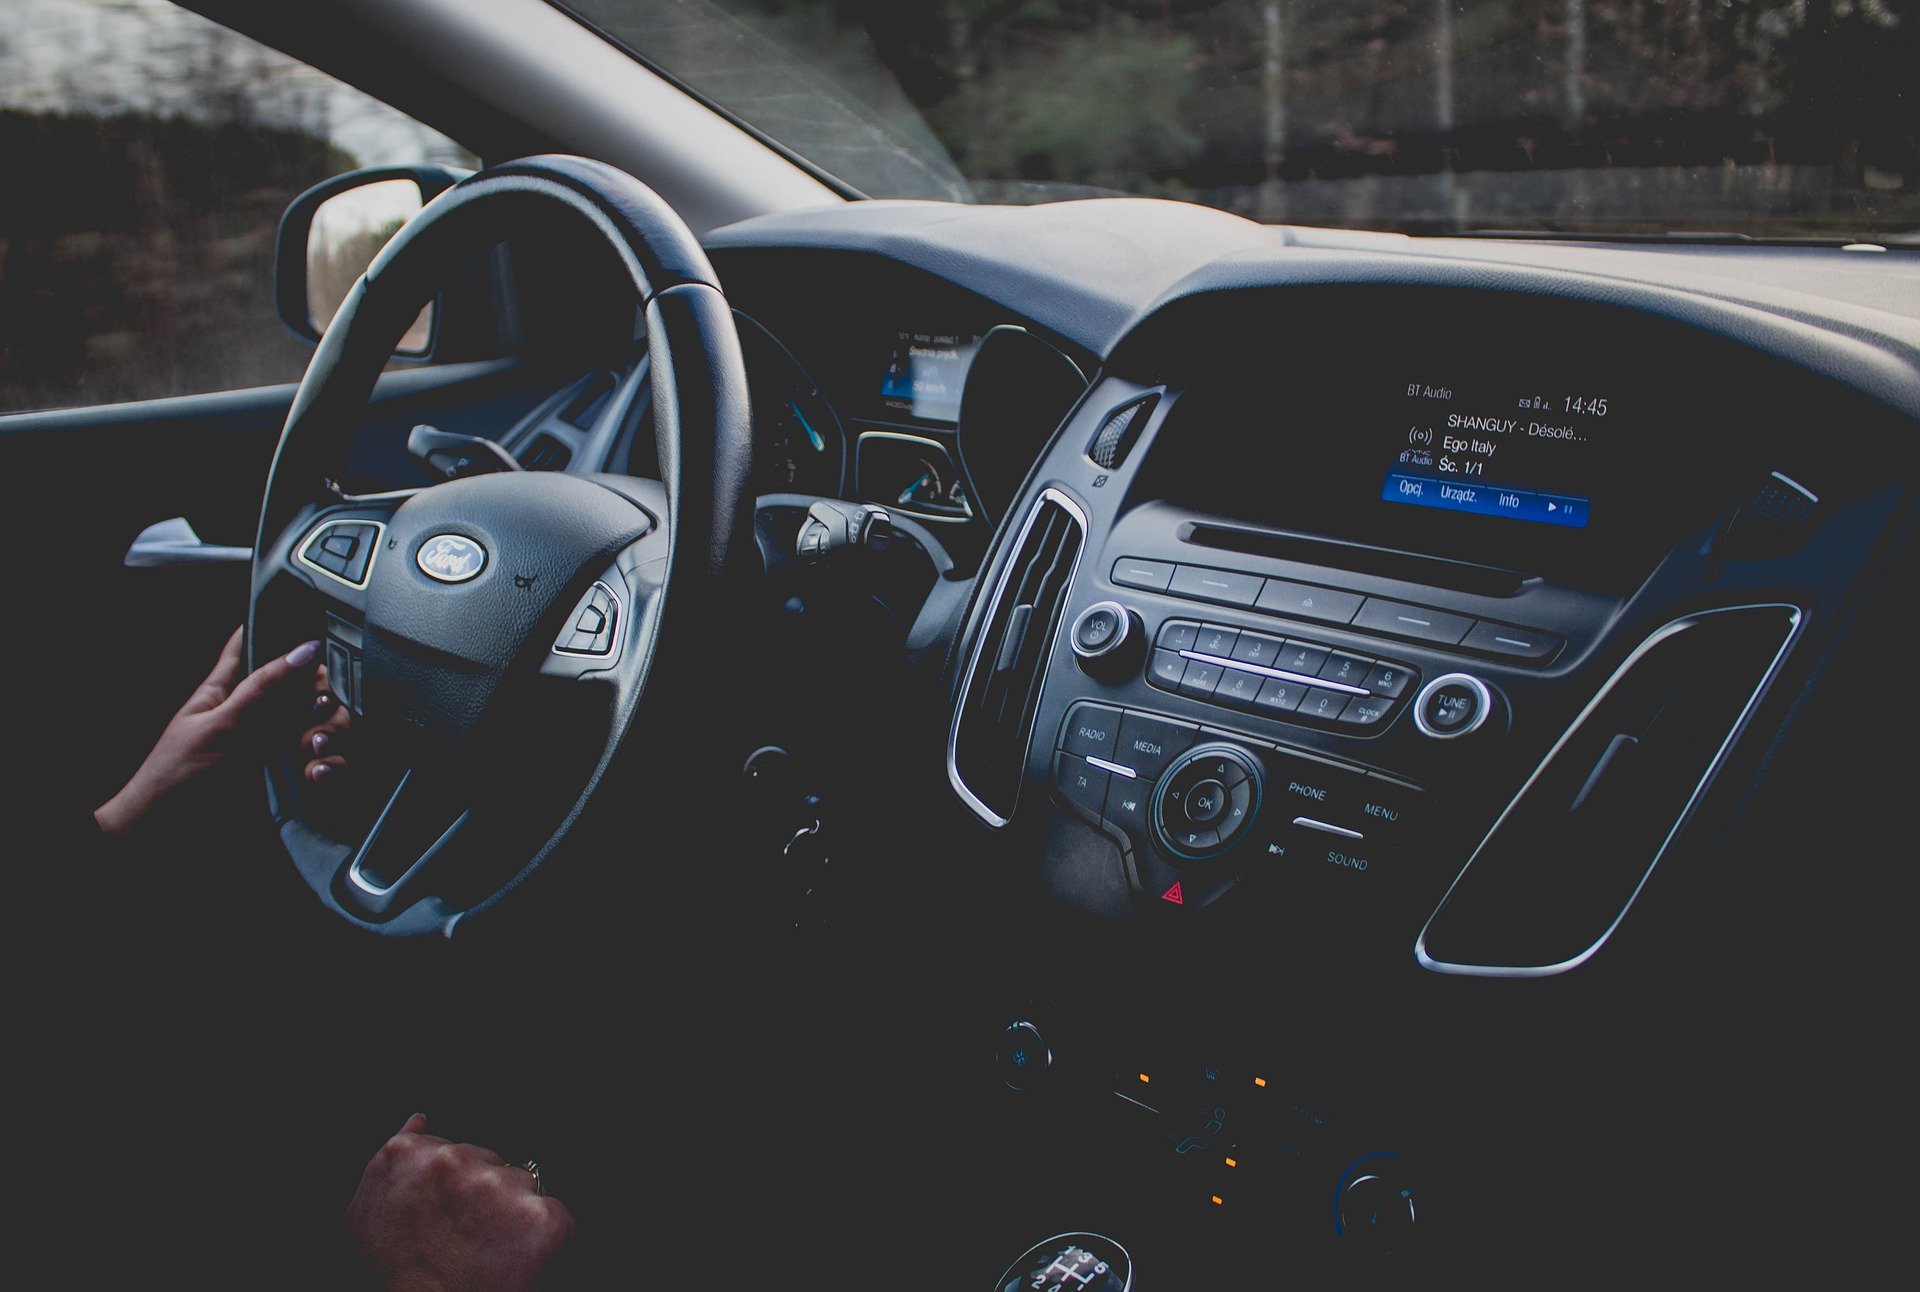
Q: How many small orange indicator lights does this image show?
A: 4